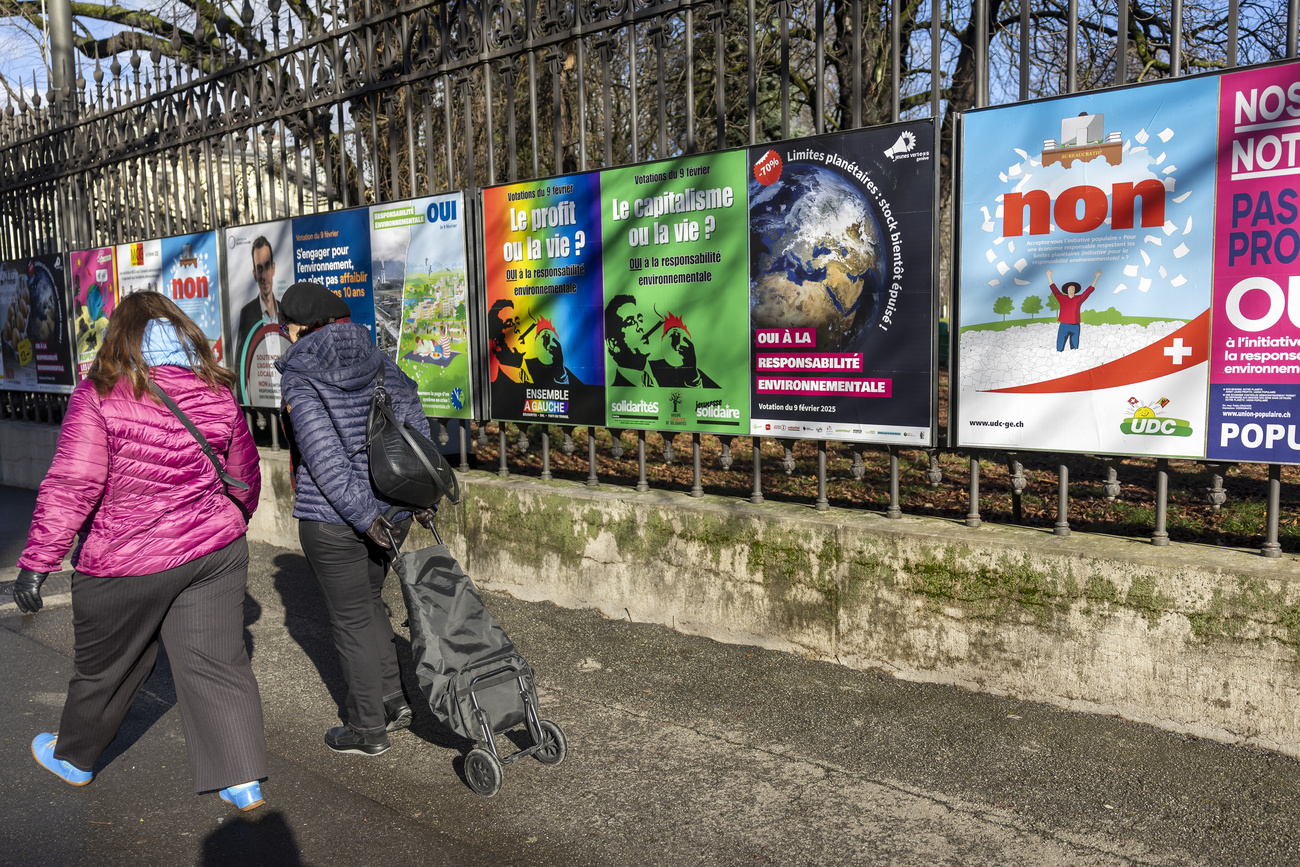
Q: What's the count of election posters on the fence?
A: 13